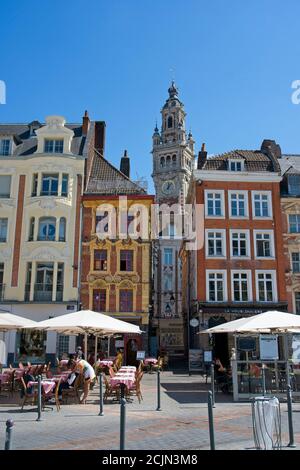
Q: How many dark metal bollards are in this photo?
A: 9